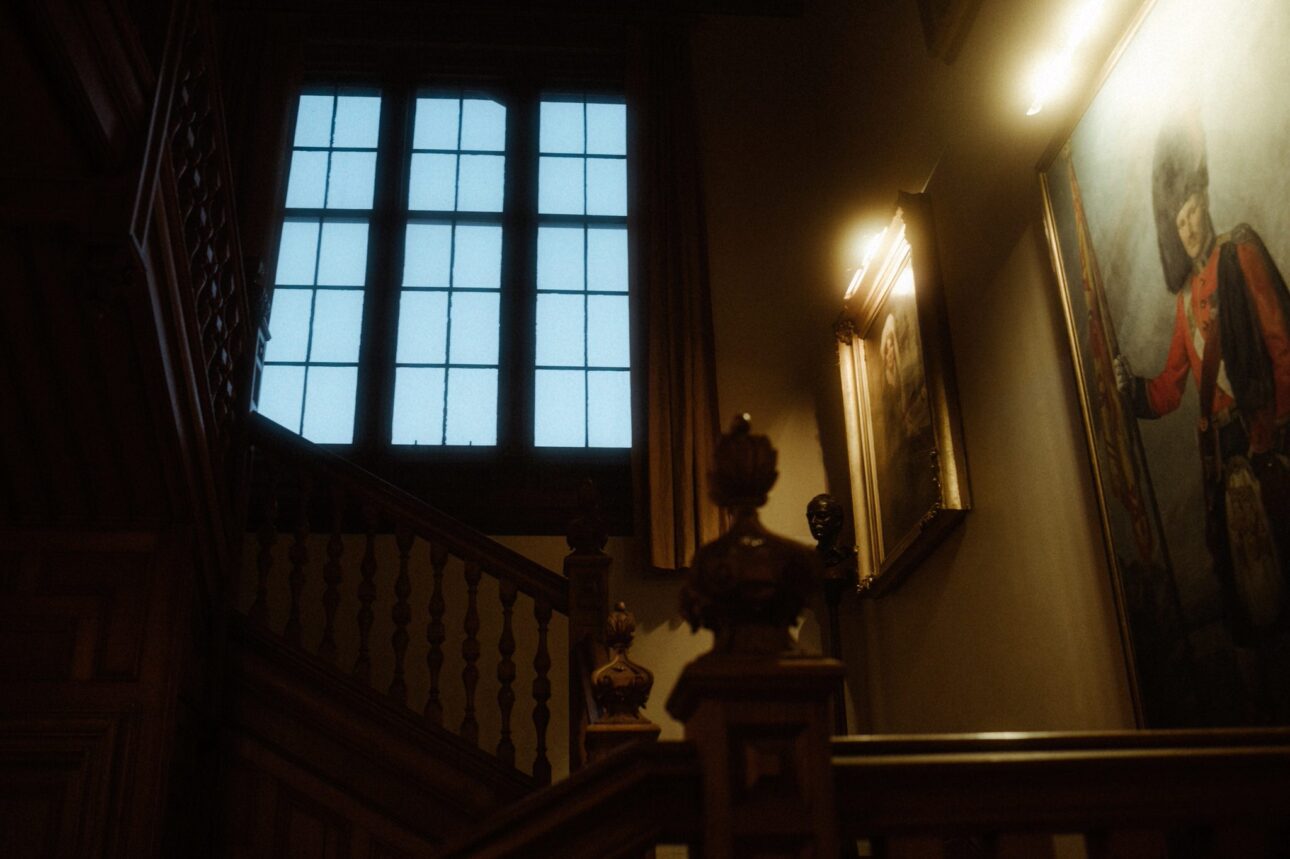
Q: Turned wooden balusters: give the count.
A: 9